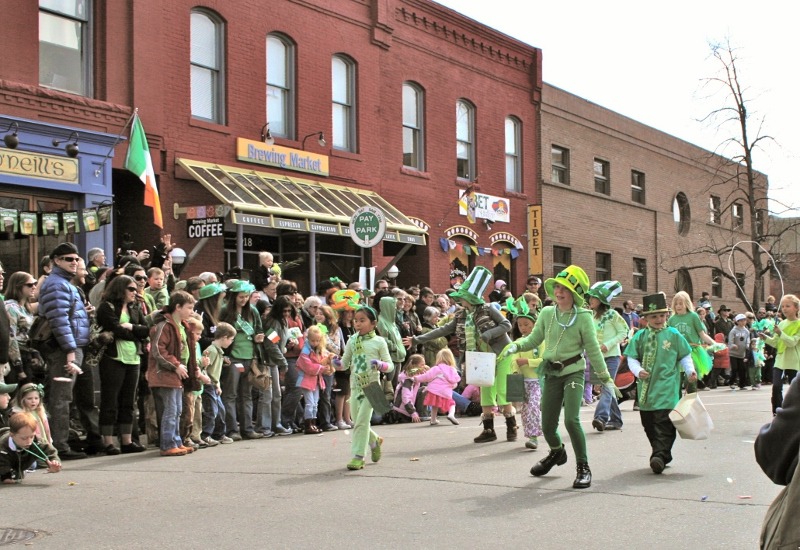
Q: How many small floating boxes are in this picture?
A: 0